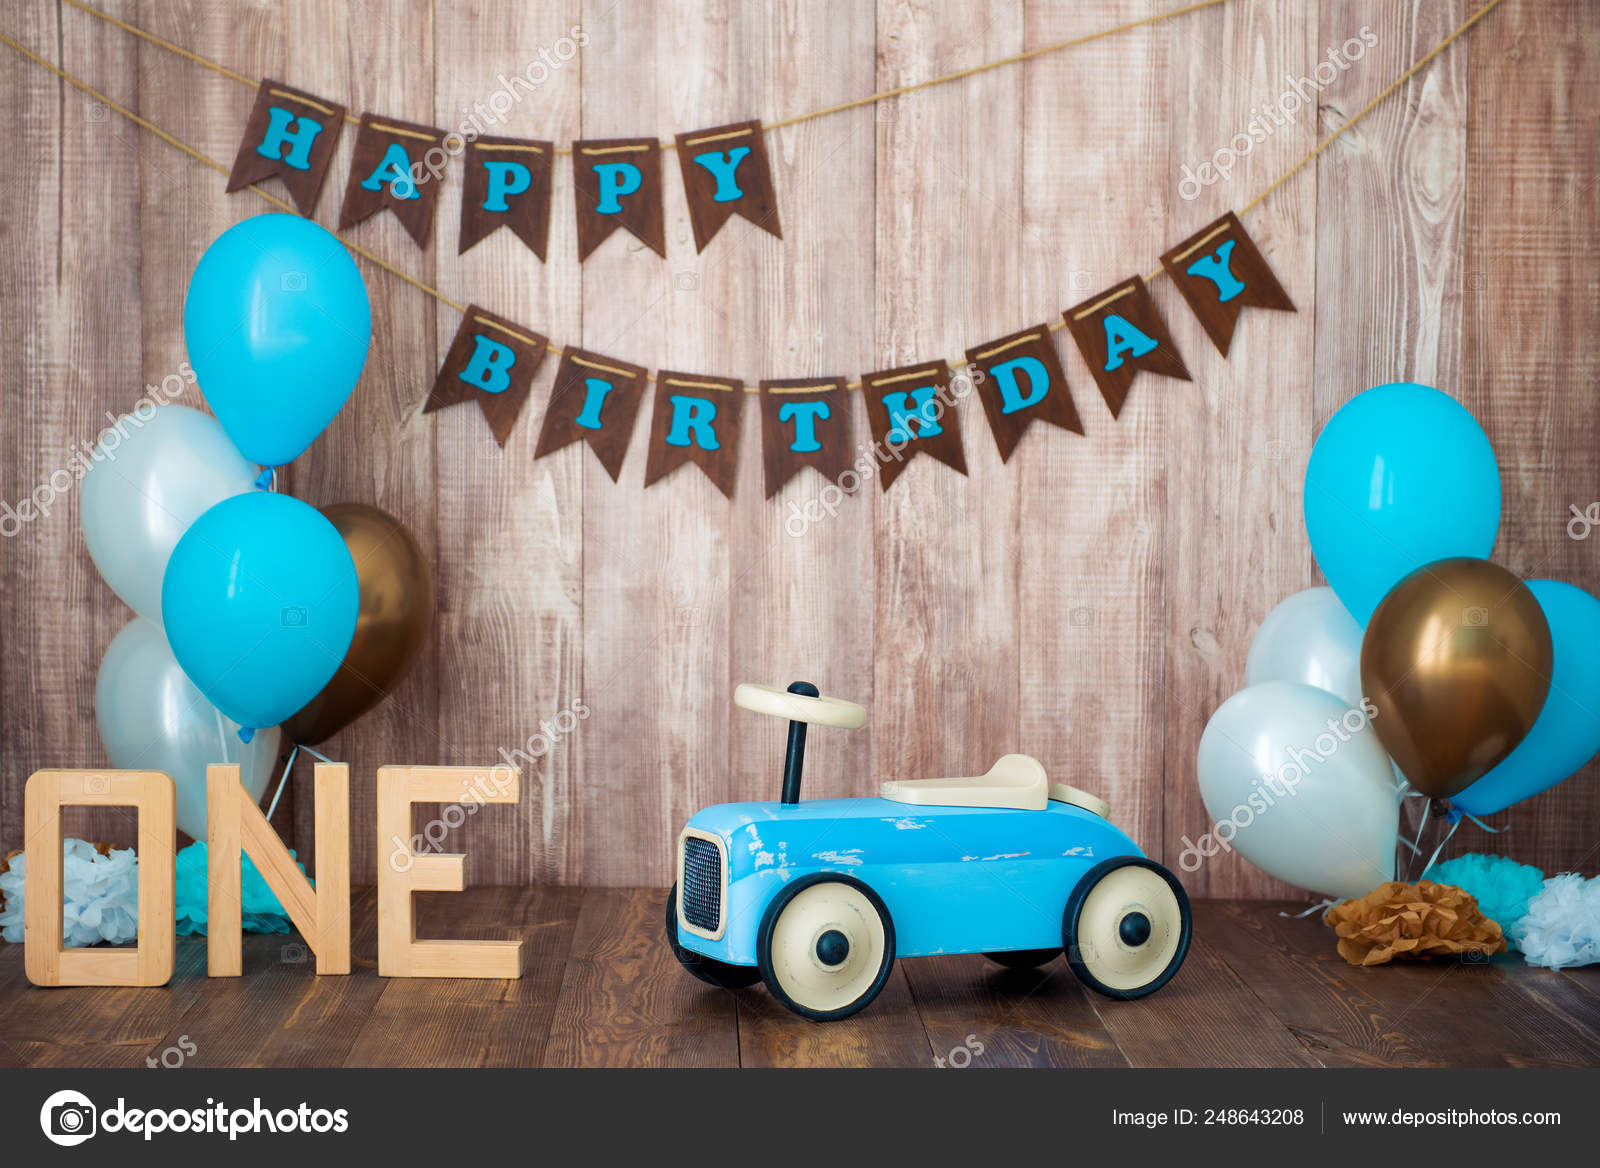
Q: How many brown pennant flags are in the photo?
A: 13